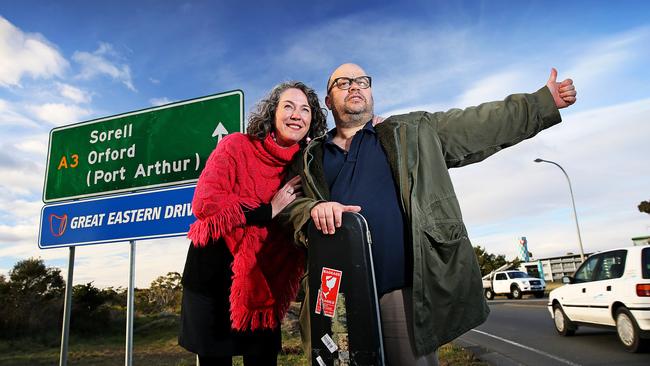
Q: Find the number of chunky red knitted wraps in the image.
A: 1